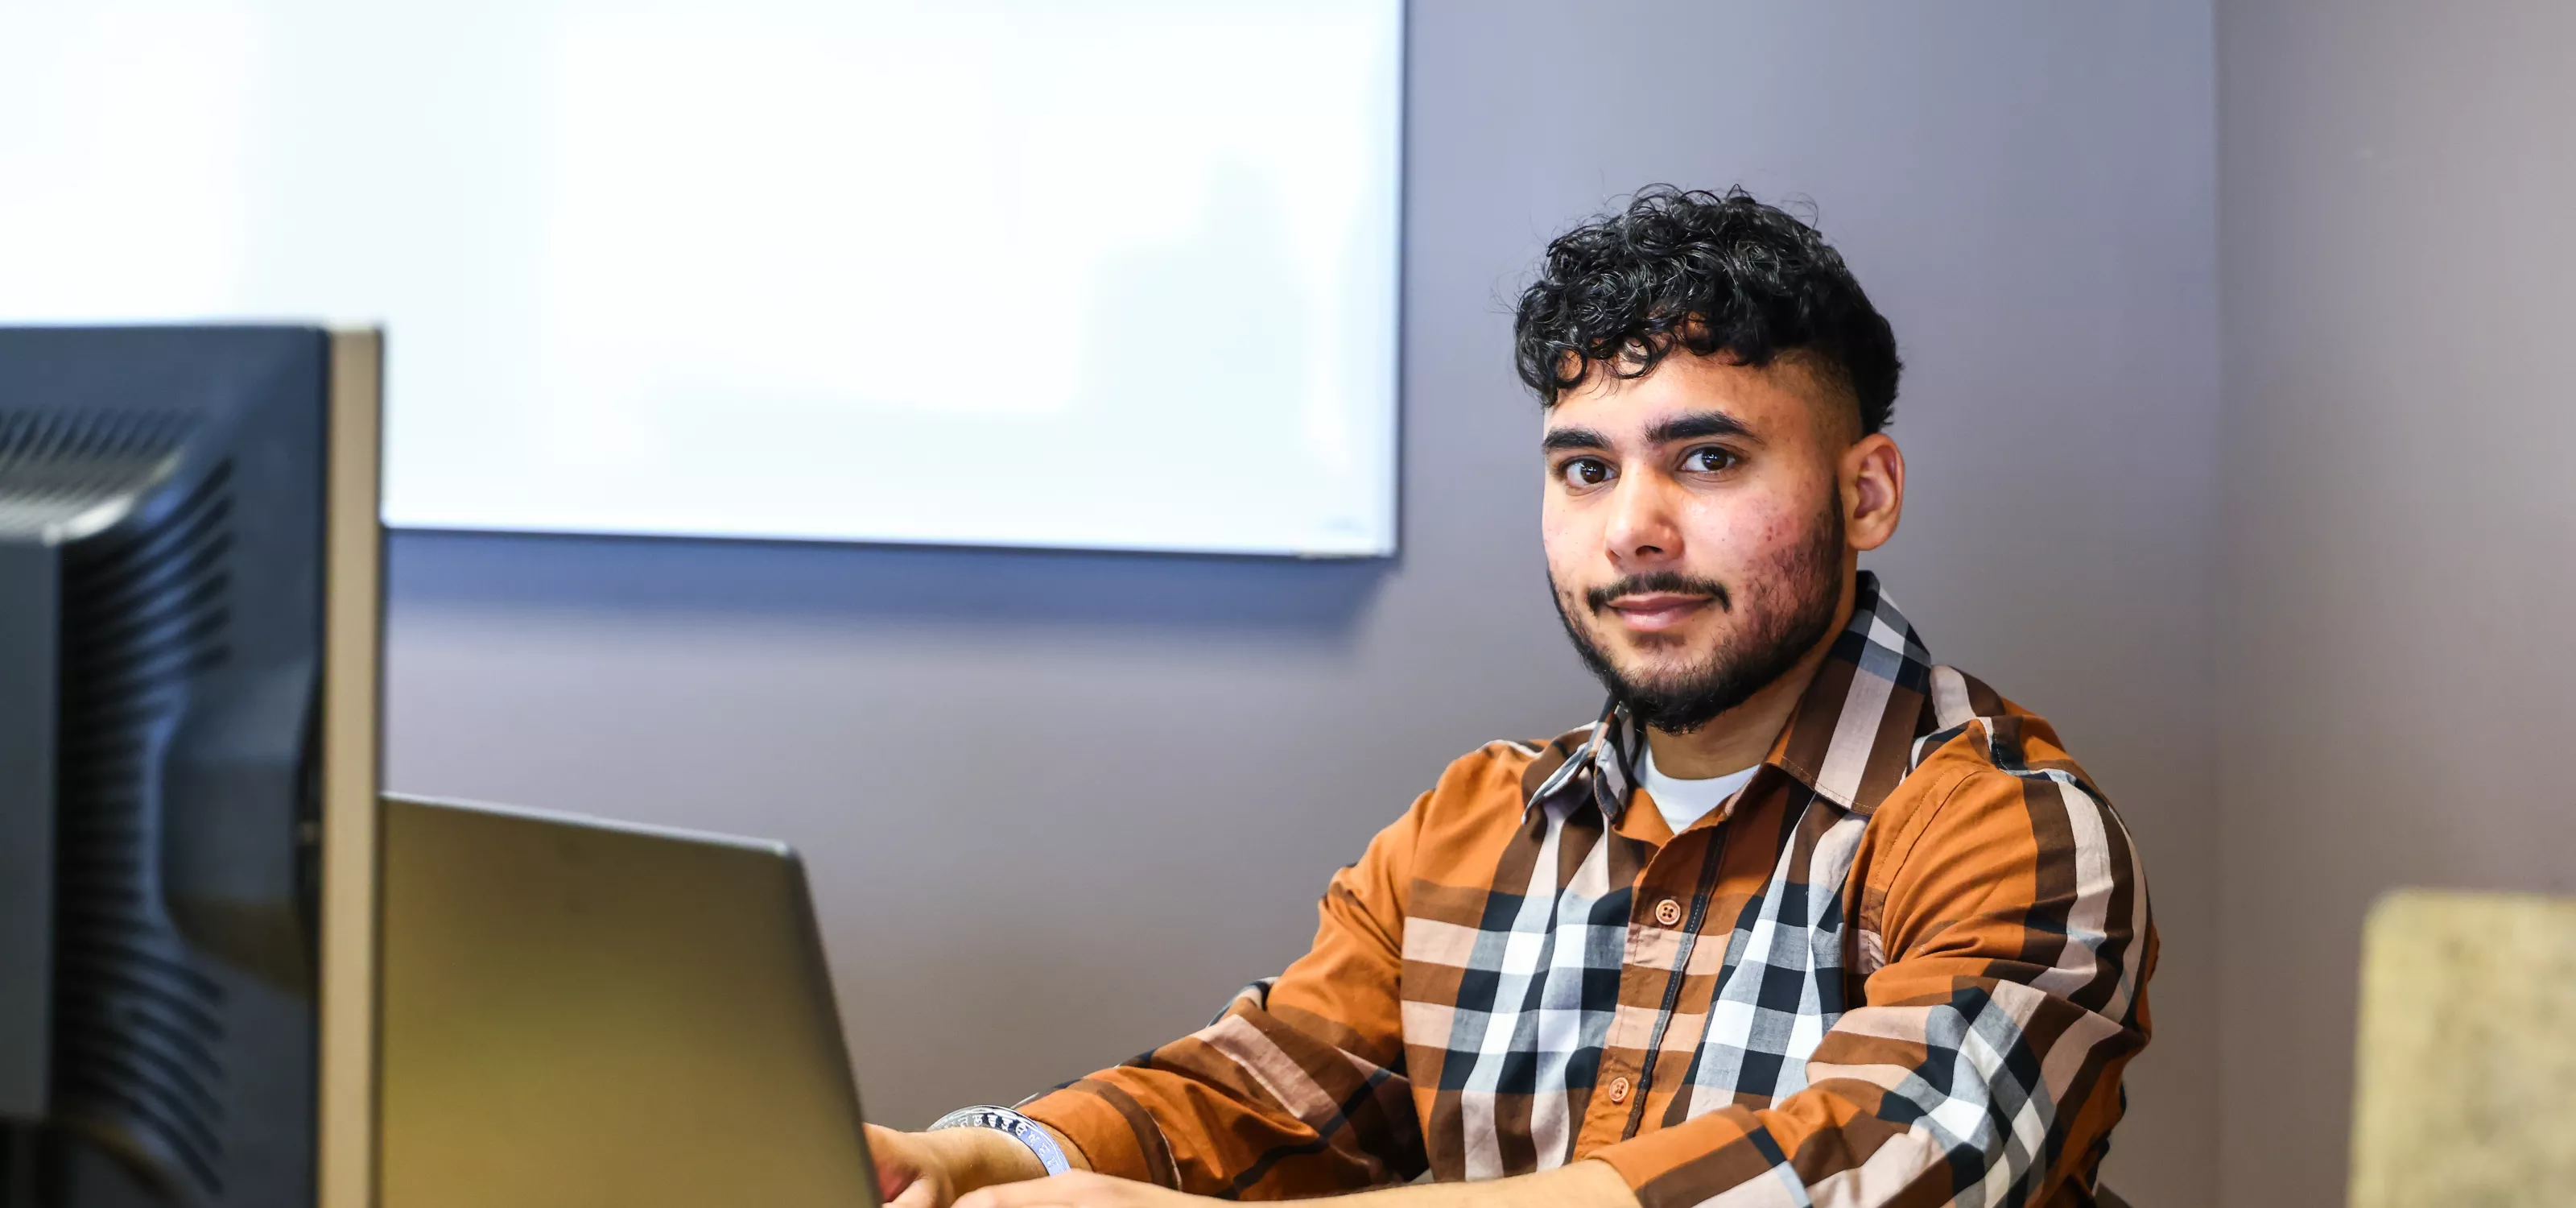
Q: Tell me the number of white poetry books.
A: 0